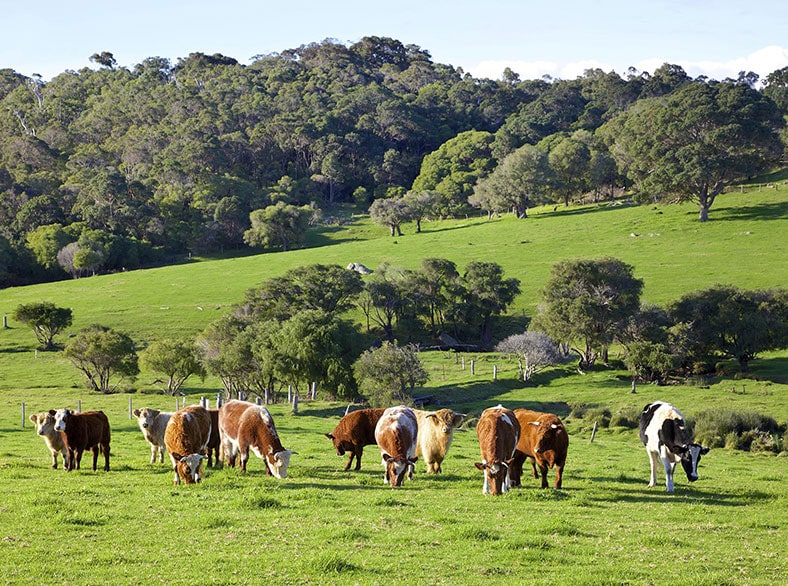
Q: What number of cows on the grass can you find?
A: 12